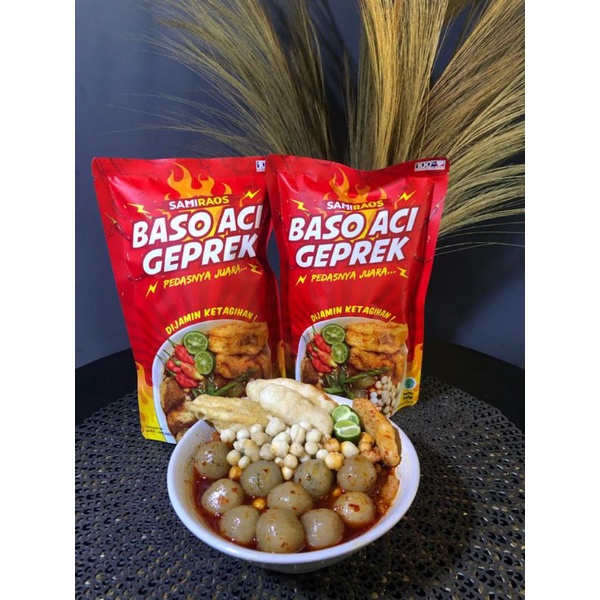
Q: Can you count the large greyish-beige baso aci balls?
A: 10